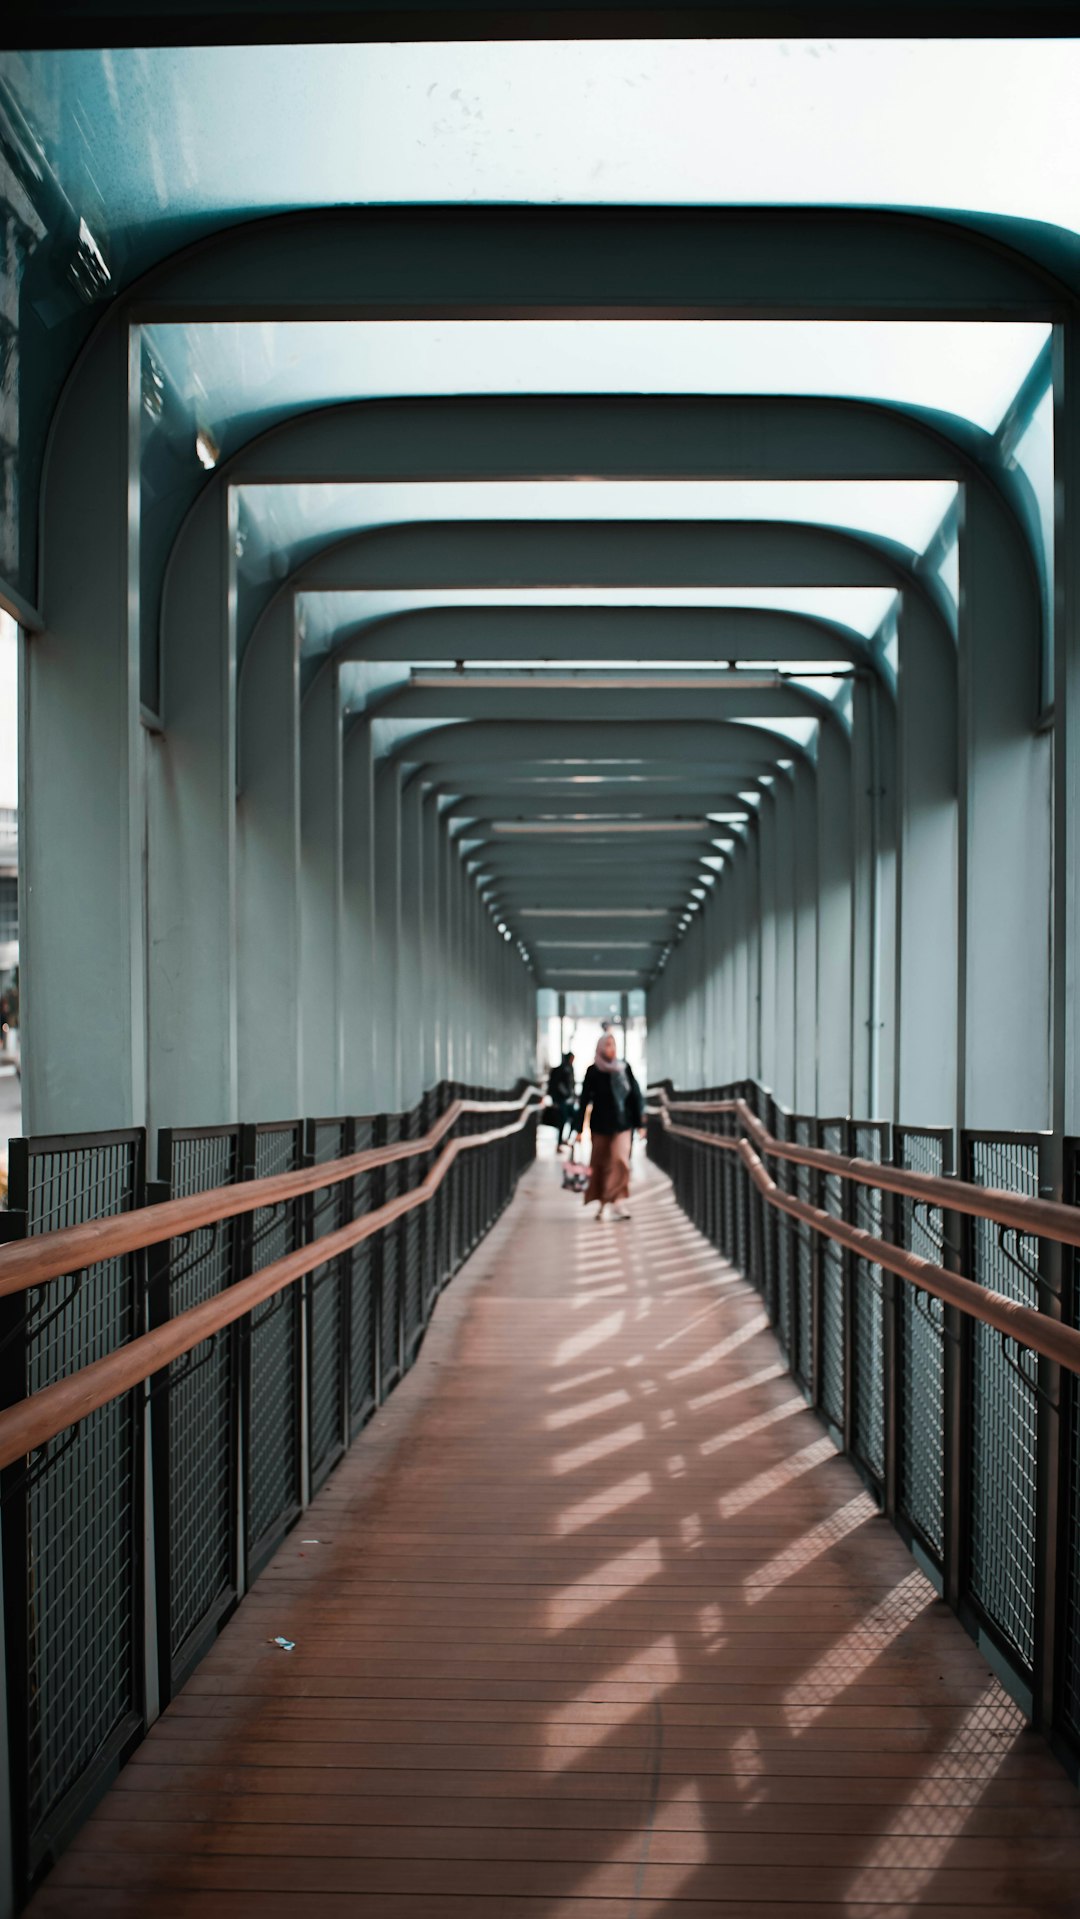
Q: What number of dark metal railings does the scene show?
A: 2